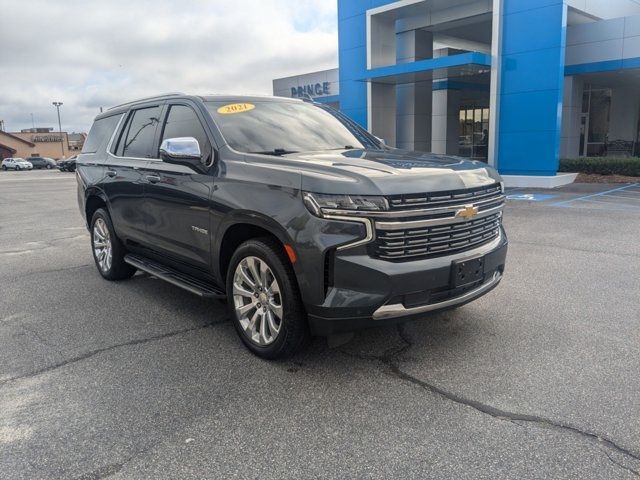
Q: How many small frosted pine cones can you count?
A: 0